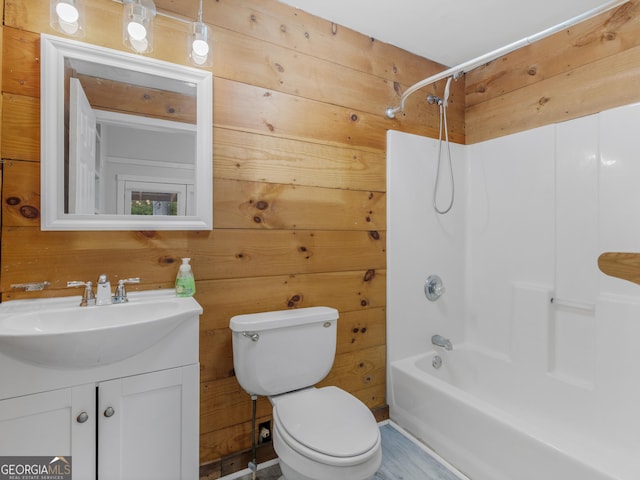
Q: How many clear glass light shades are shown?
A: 3